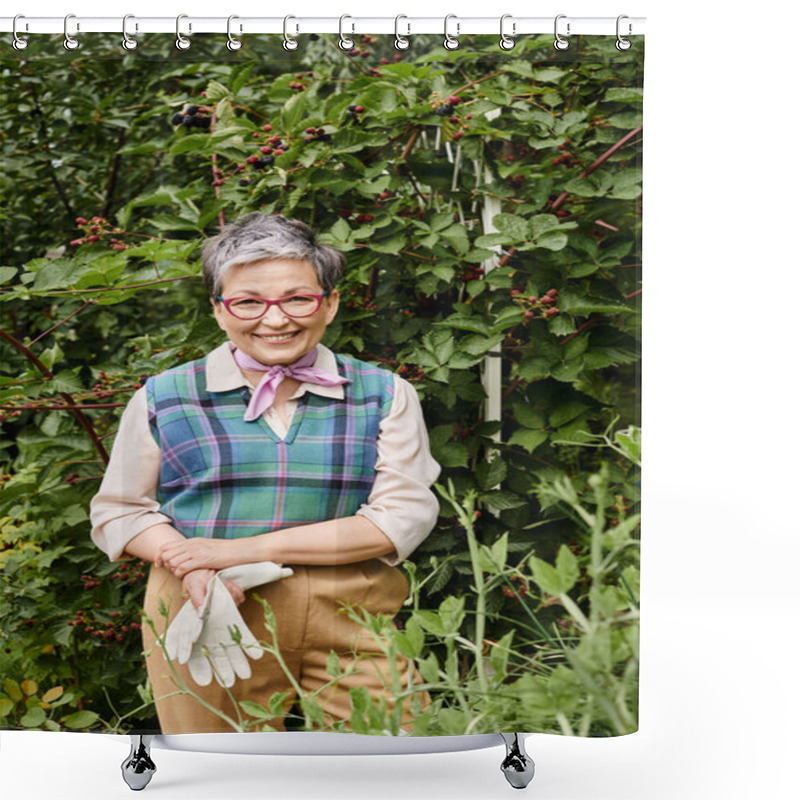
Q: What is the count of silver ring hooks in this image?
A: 12